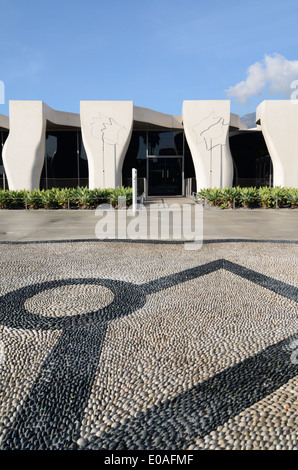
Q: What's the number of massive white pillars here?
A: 4